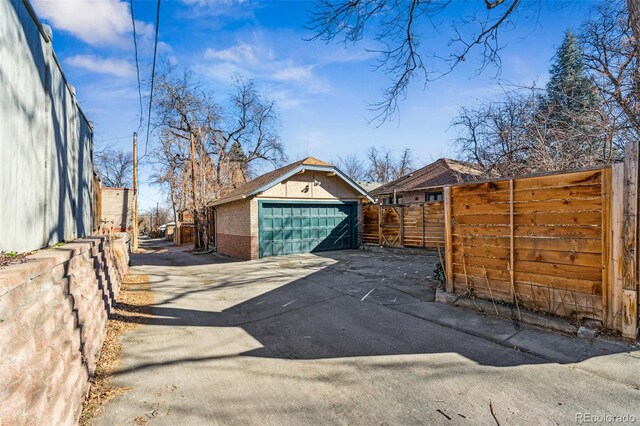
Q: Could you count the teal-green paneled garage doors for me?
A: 1